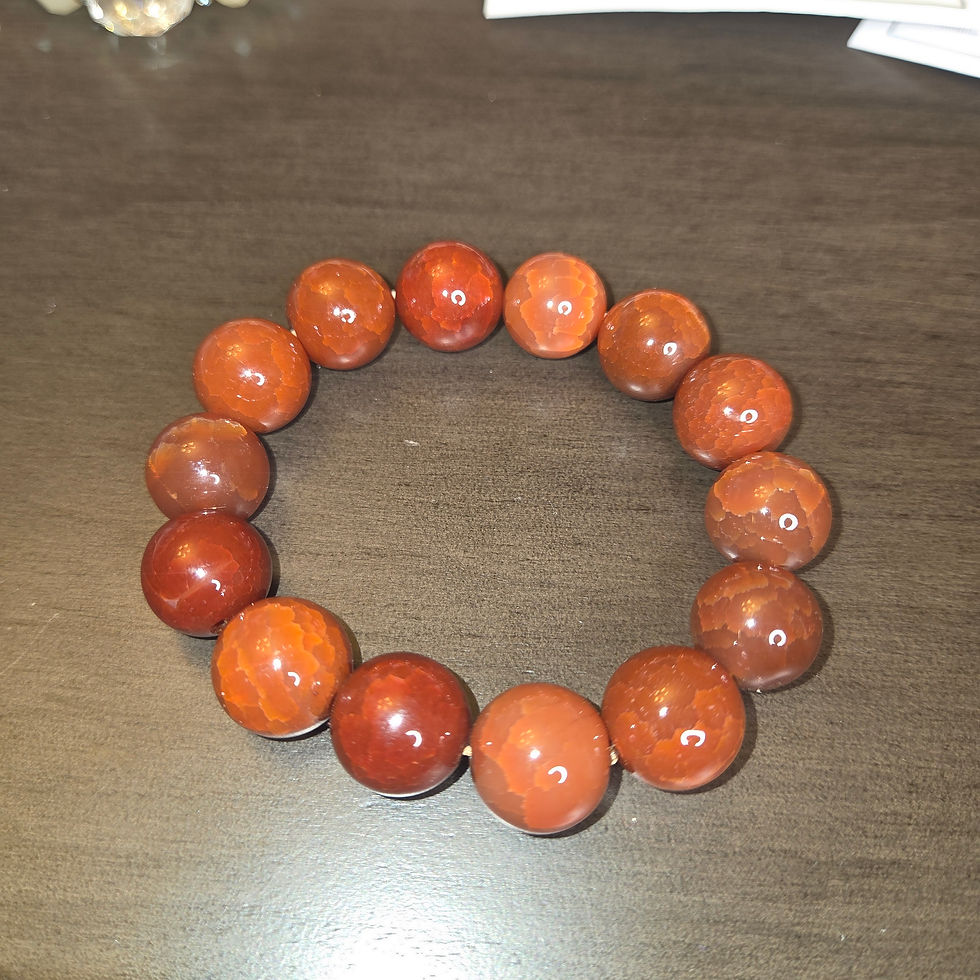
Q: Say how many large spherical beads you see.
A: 14